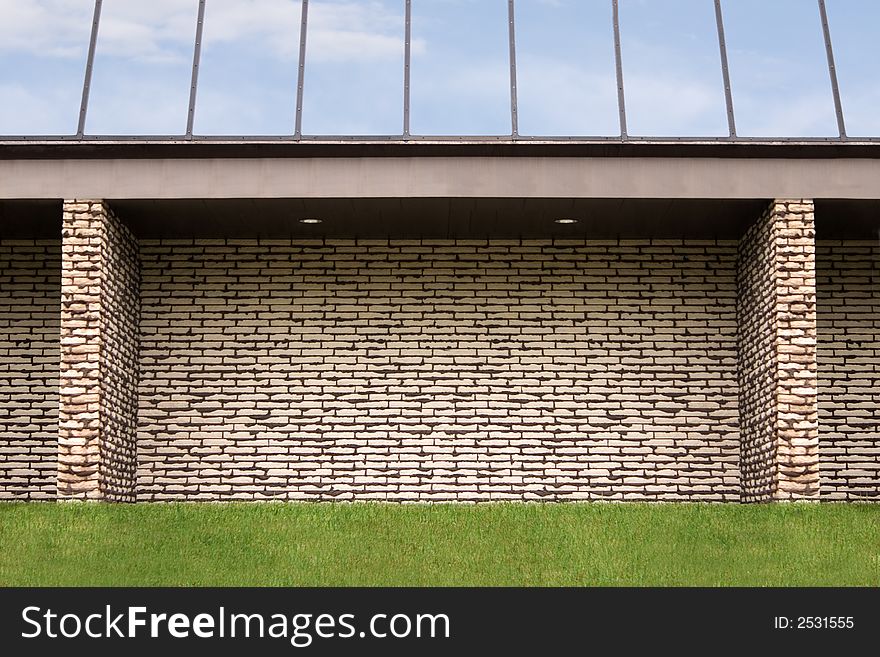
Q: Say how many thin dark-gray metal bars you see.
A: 8